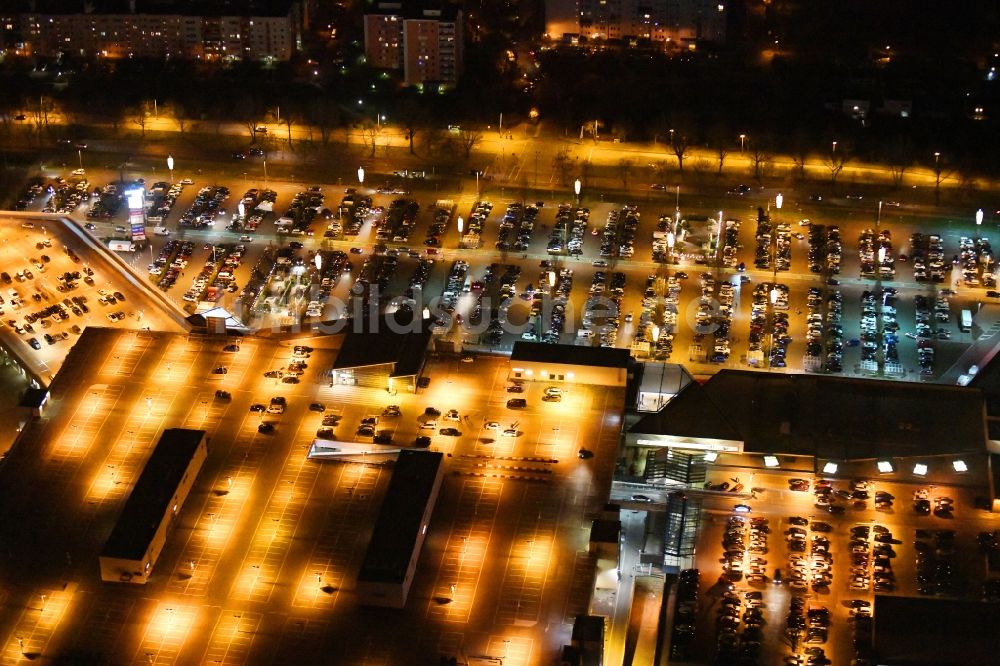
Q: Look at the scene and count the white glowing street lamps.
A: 14